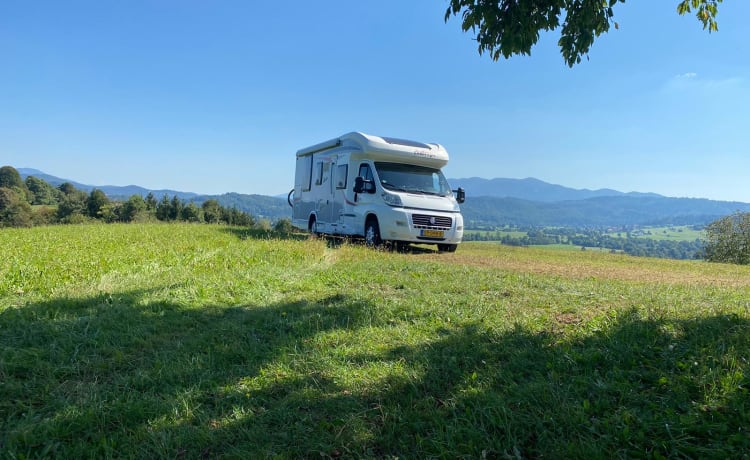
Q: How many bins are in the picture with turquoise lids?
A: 0